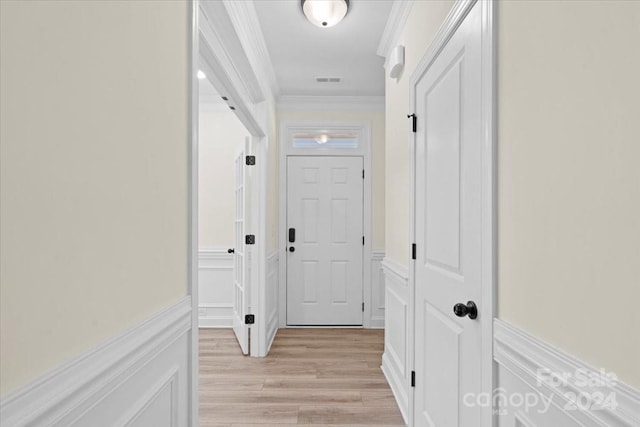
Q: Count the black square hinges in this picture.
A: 3